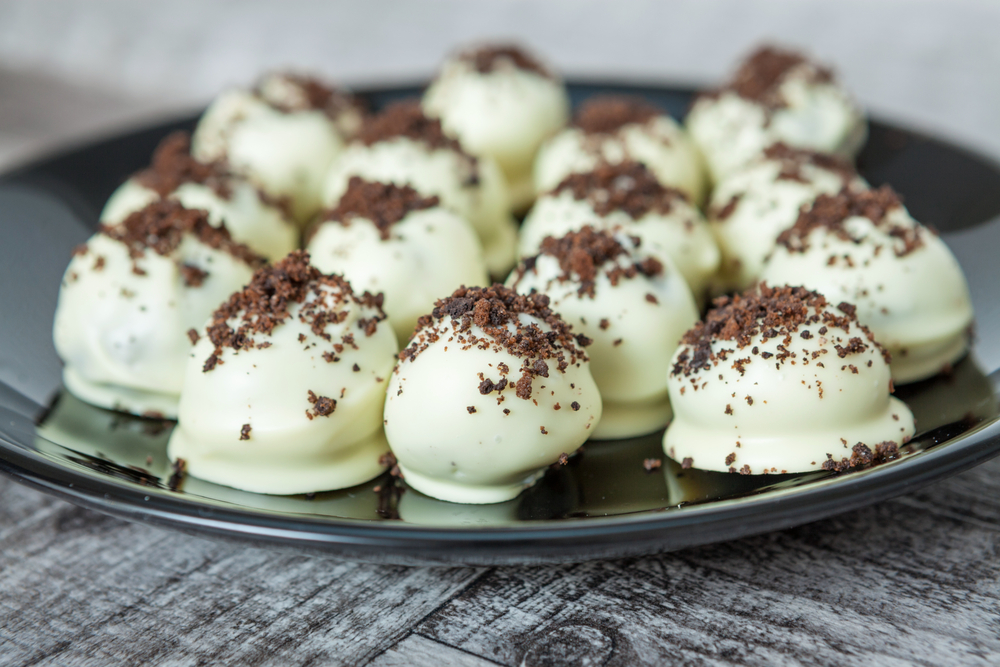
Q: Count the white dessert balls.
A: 15